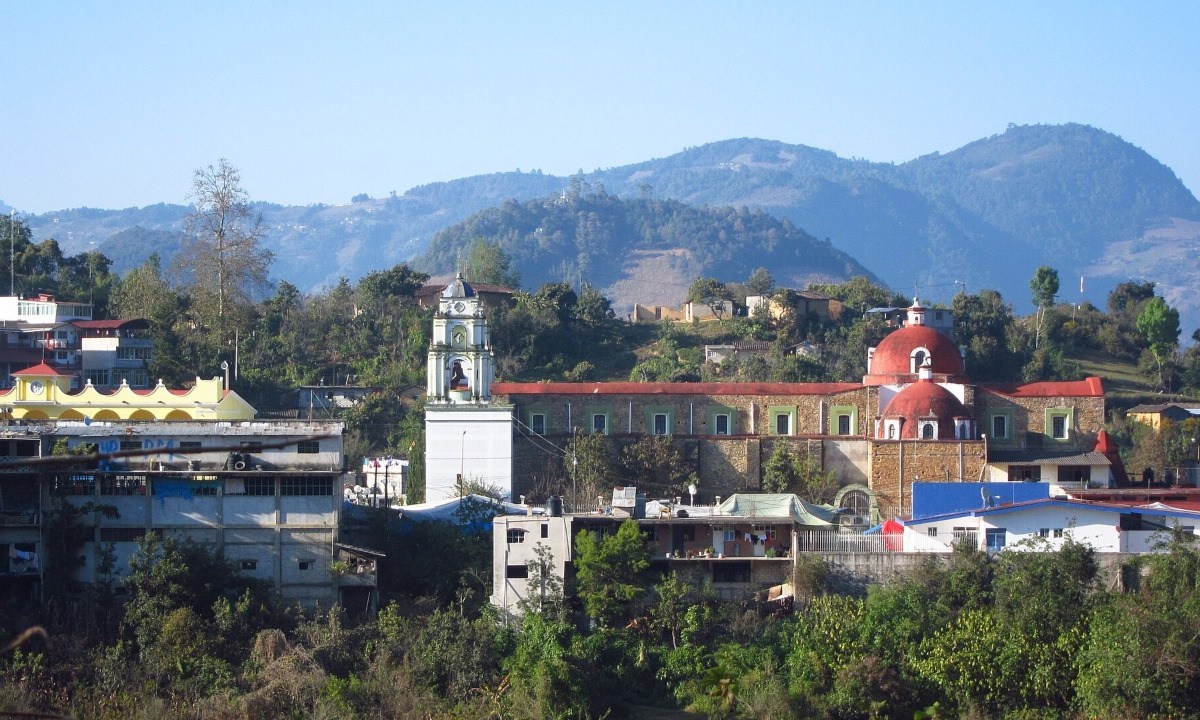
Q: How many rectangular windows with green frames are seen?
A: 8